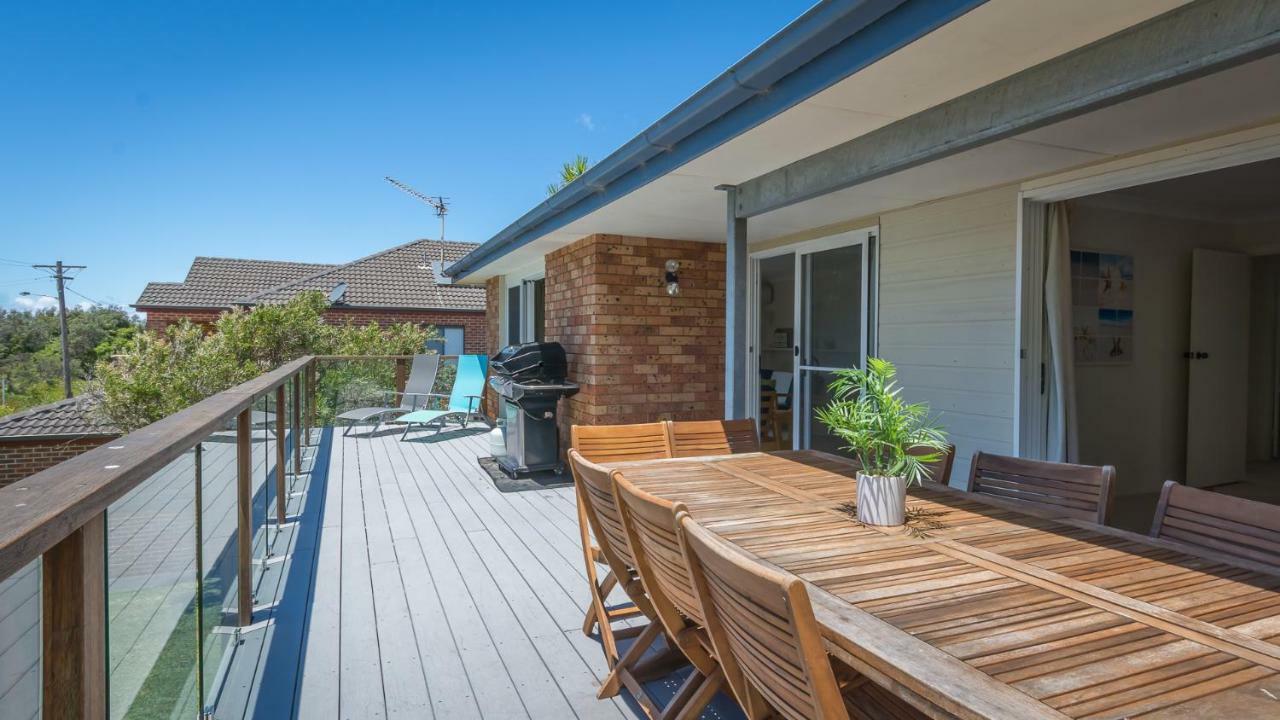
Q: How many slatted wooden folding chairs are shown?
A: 8